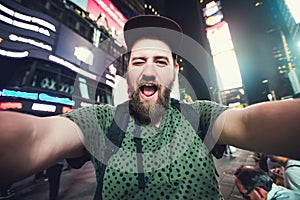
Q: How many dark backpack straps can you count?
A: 2